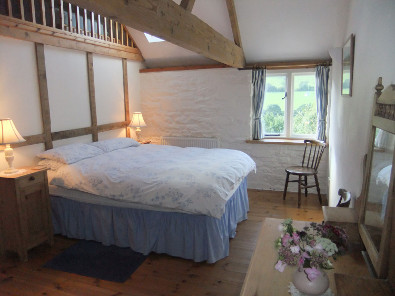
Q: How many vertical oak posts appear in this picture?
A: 3